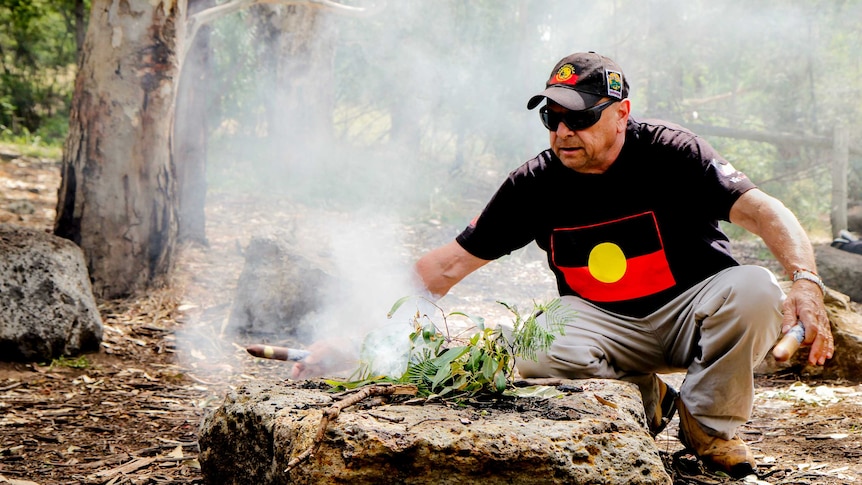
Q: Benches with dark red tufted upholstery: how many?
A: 0